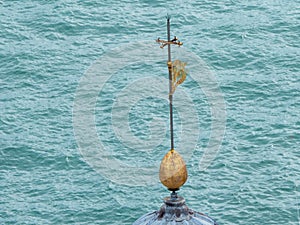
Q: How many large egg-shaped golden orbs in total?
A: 1